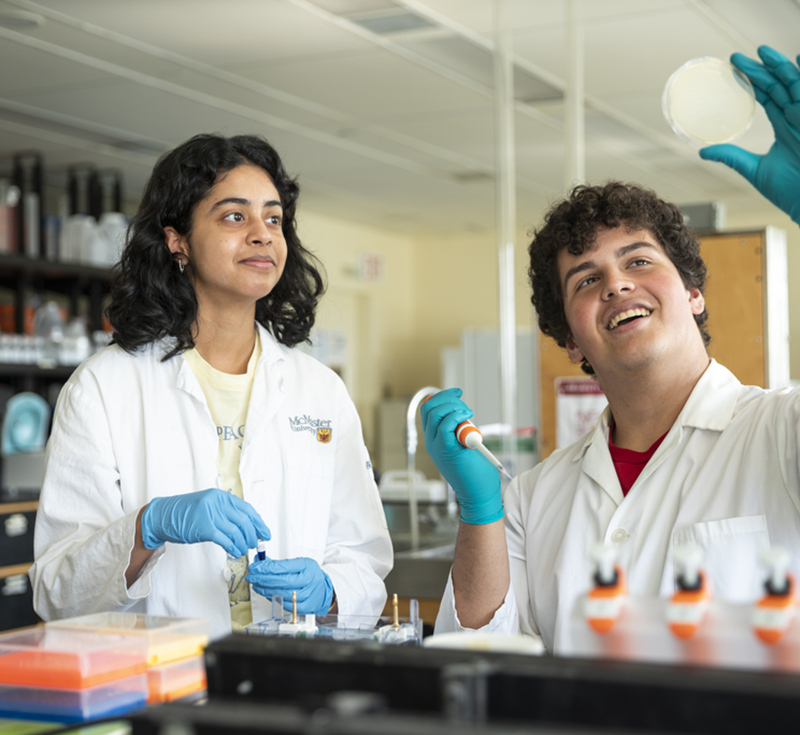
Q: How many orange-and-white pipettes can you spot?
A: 4